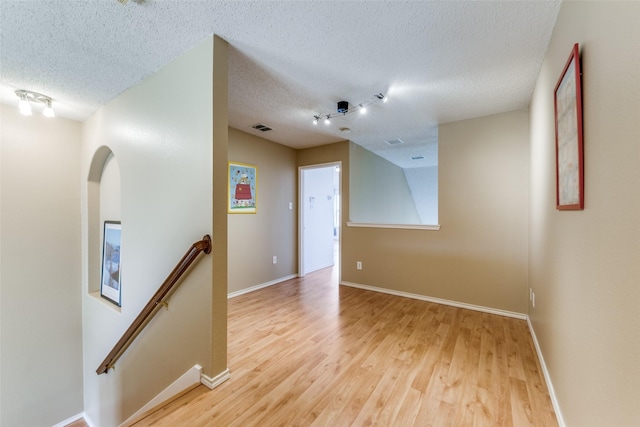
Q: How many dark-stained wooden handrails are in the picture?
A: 1